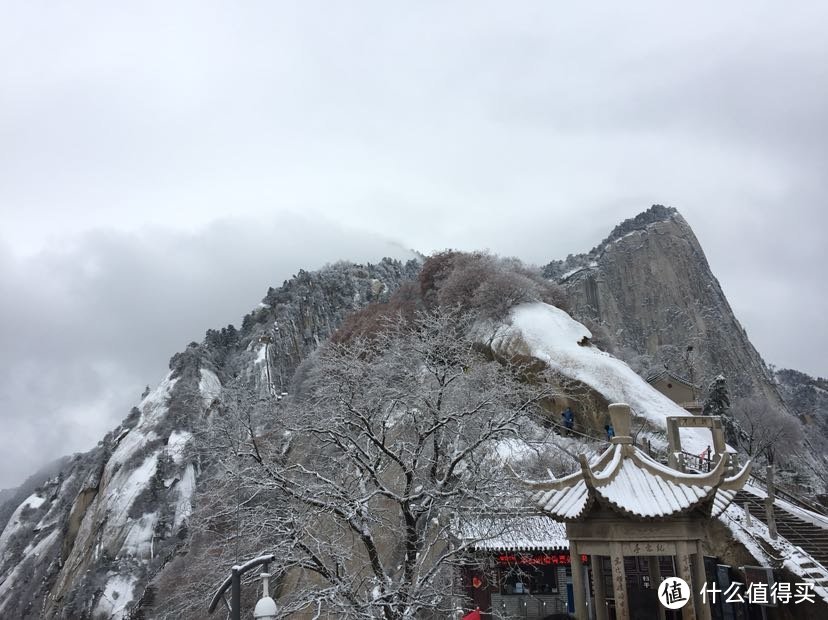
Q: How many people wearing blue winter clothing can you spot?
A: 2